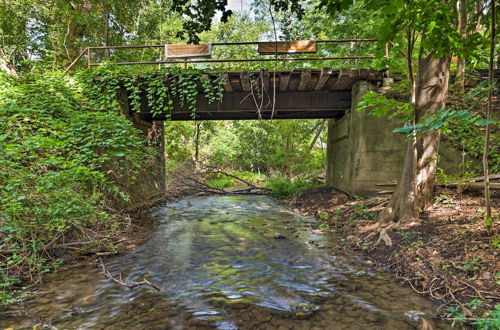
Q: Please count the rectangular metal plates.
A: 2